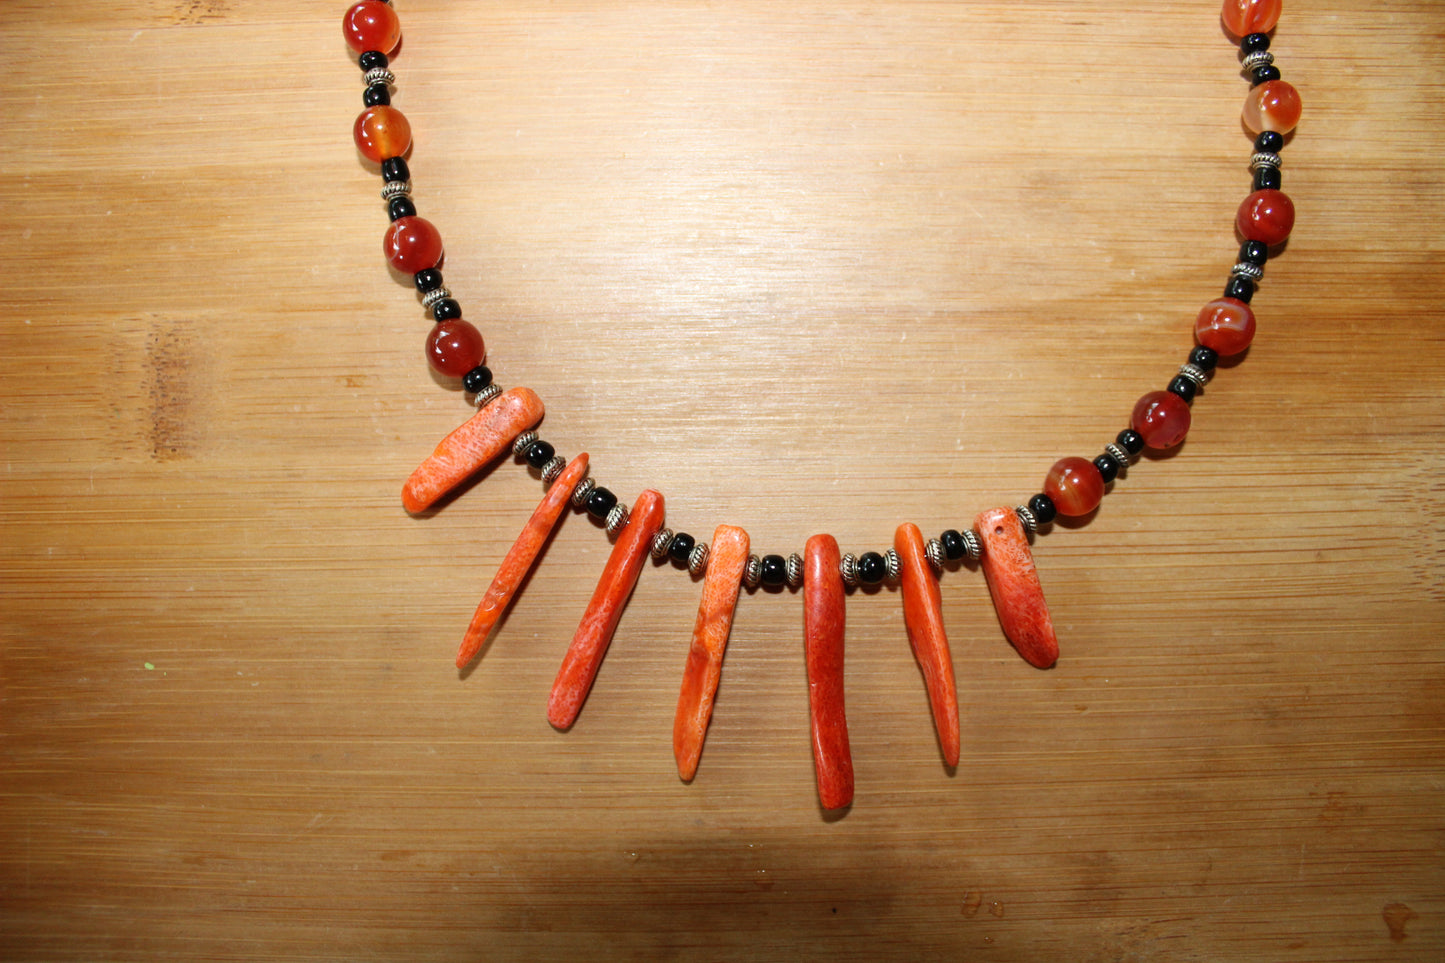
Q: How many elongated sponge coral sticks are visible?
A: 7